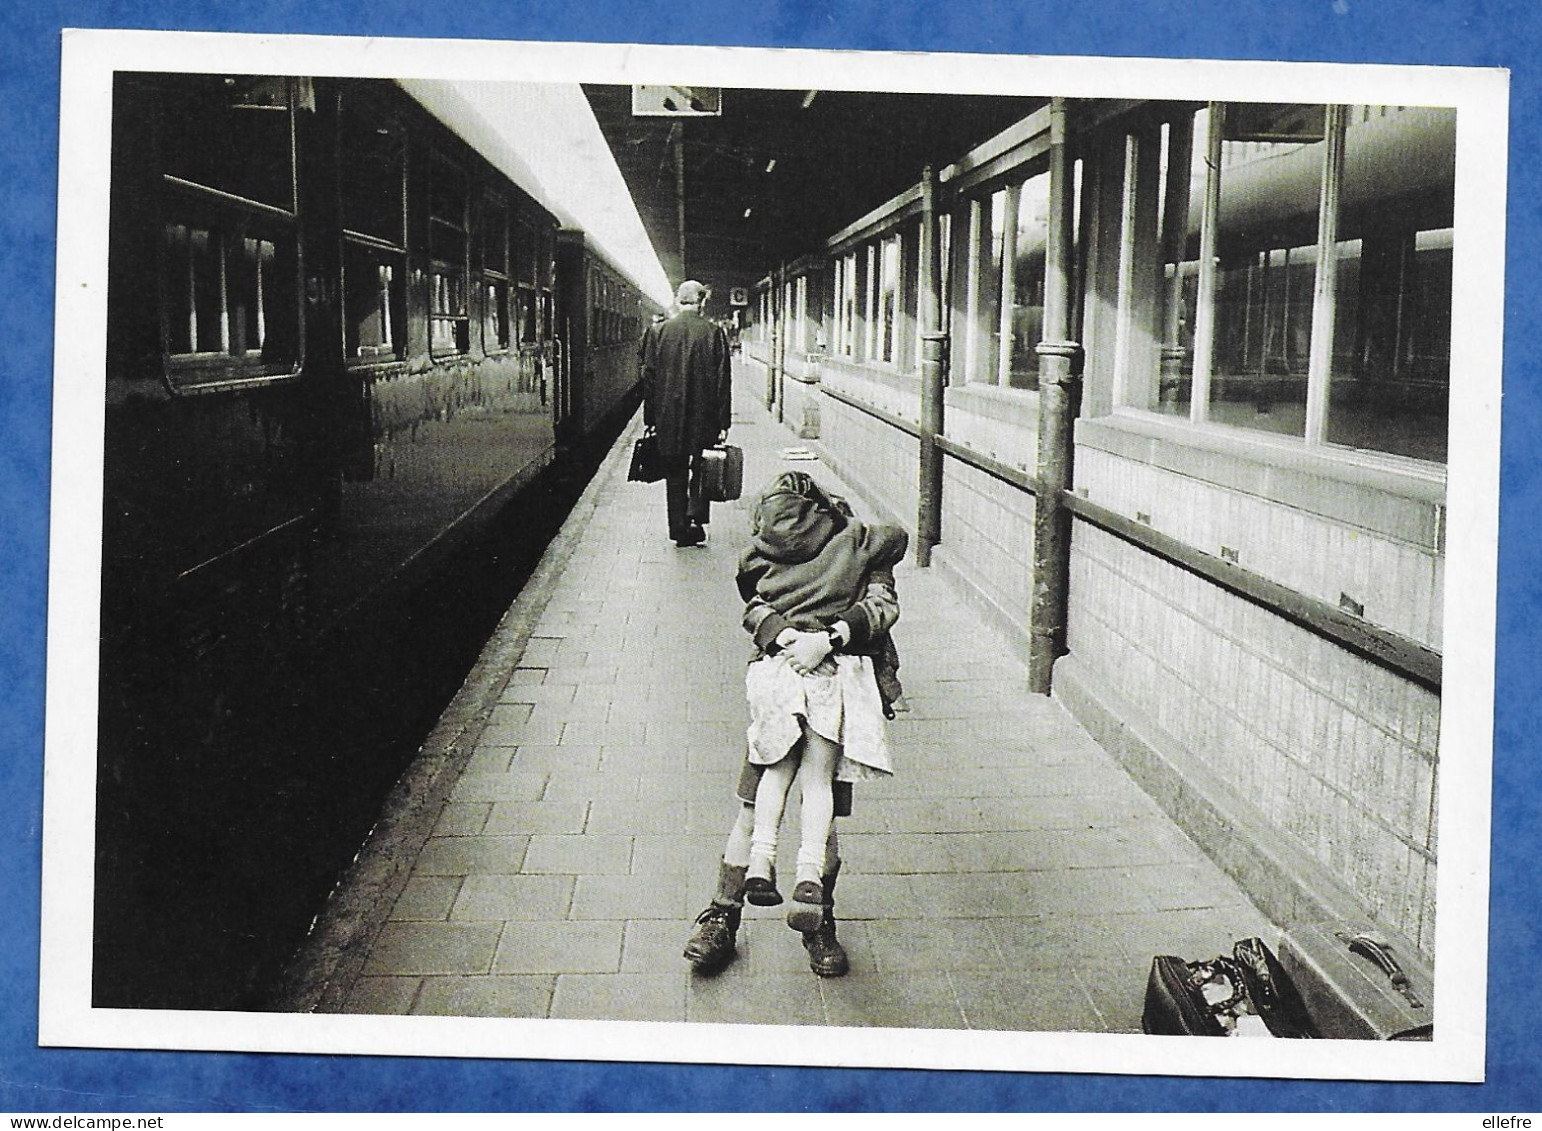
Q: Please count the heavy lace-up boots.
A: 2